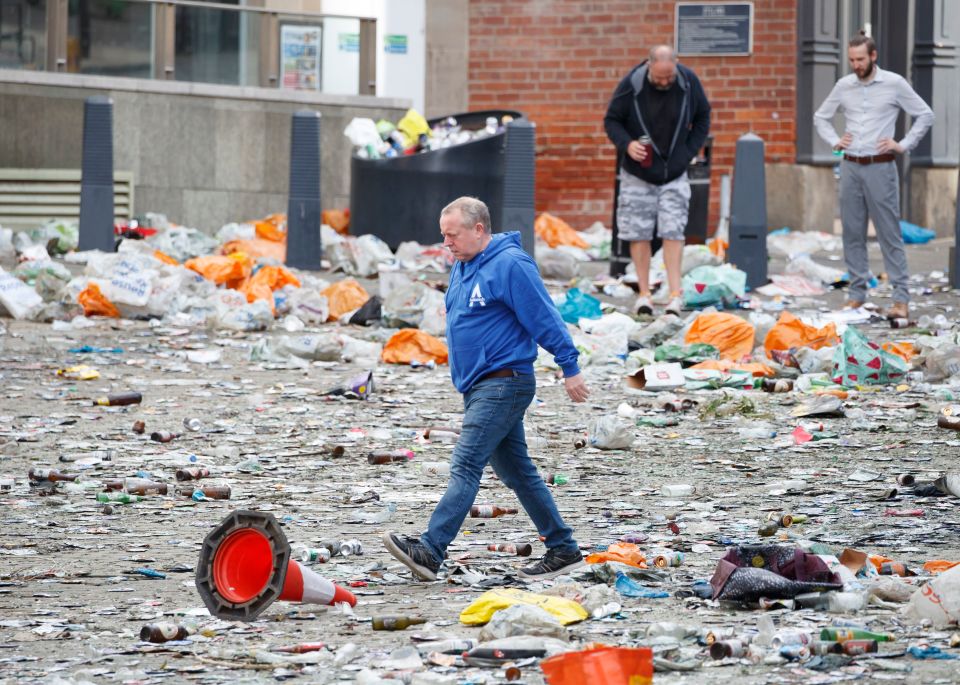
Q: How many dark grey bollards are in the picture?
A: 5